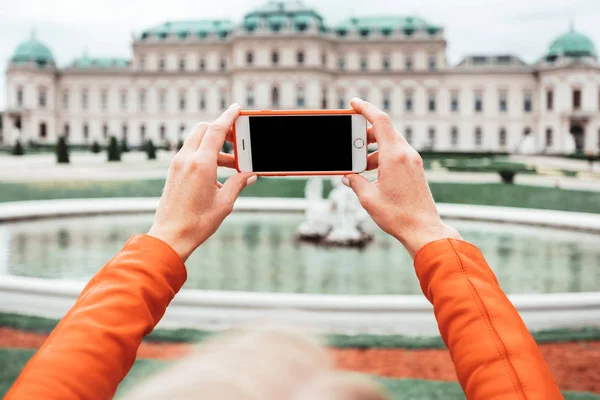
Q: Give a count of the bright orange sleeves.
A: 2